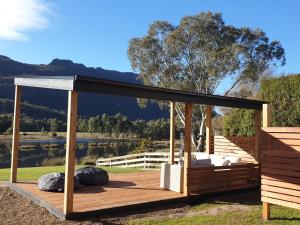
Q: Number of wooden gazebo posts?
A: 6